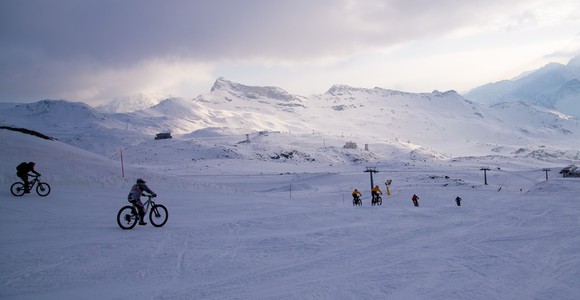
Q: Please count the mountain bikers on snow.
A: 6